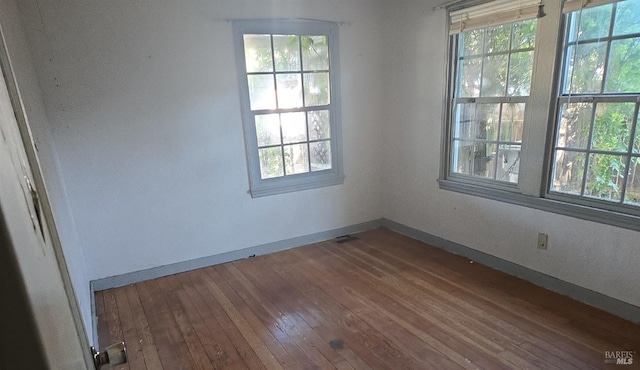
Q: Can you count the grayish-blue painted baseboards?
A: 3